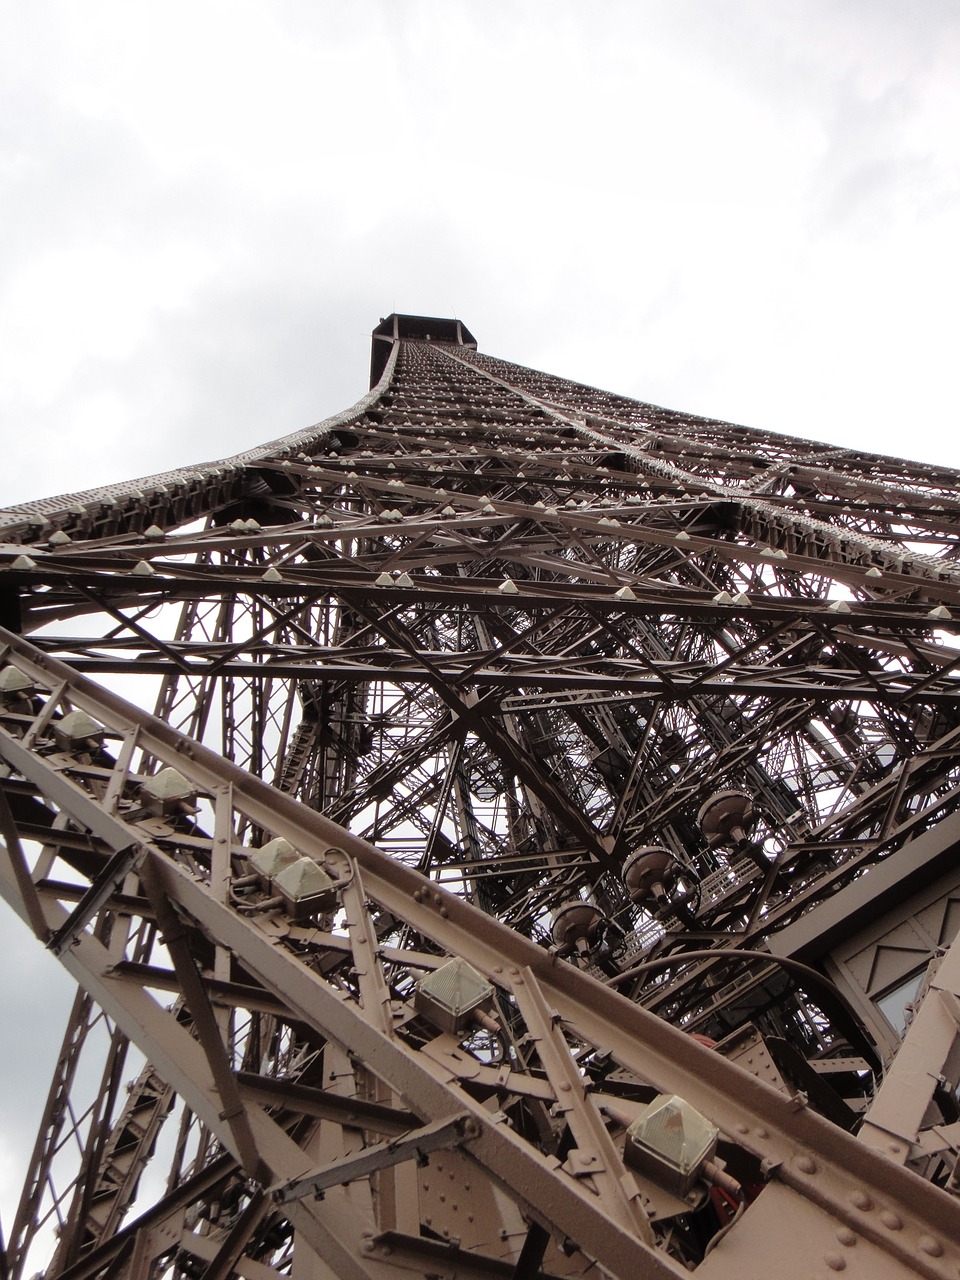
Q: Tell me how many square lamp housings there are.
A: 7